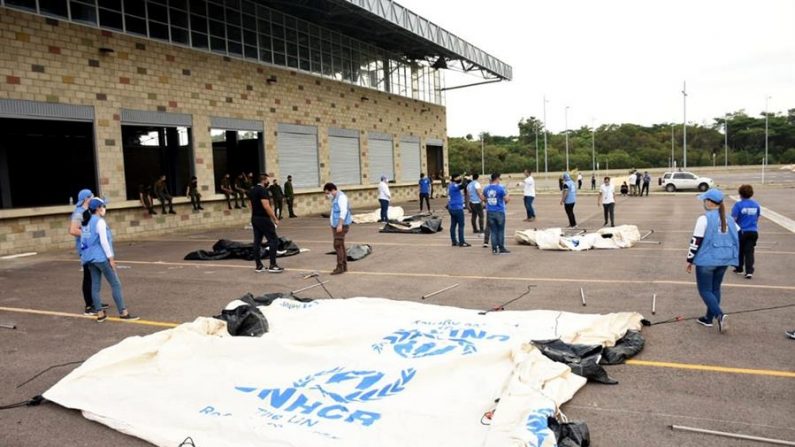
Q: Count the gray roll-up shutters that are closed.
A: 4